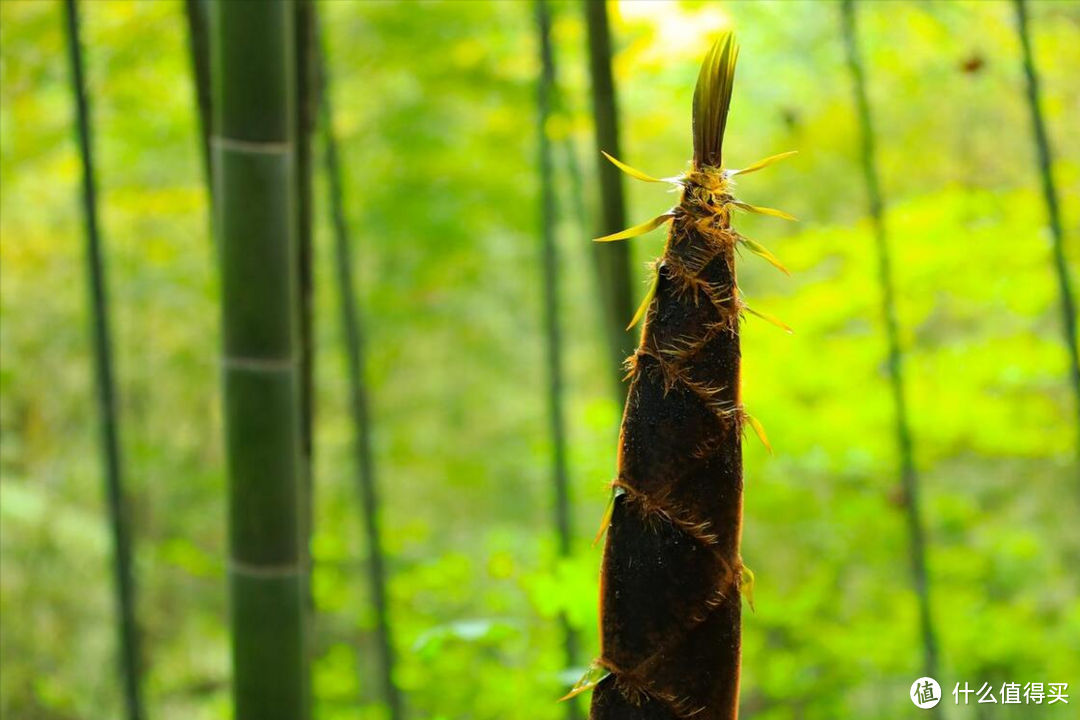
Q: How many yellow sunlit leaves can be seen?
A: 11